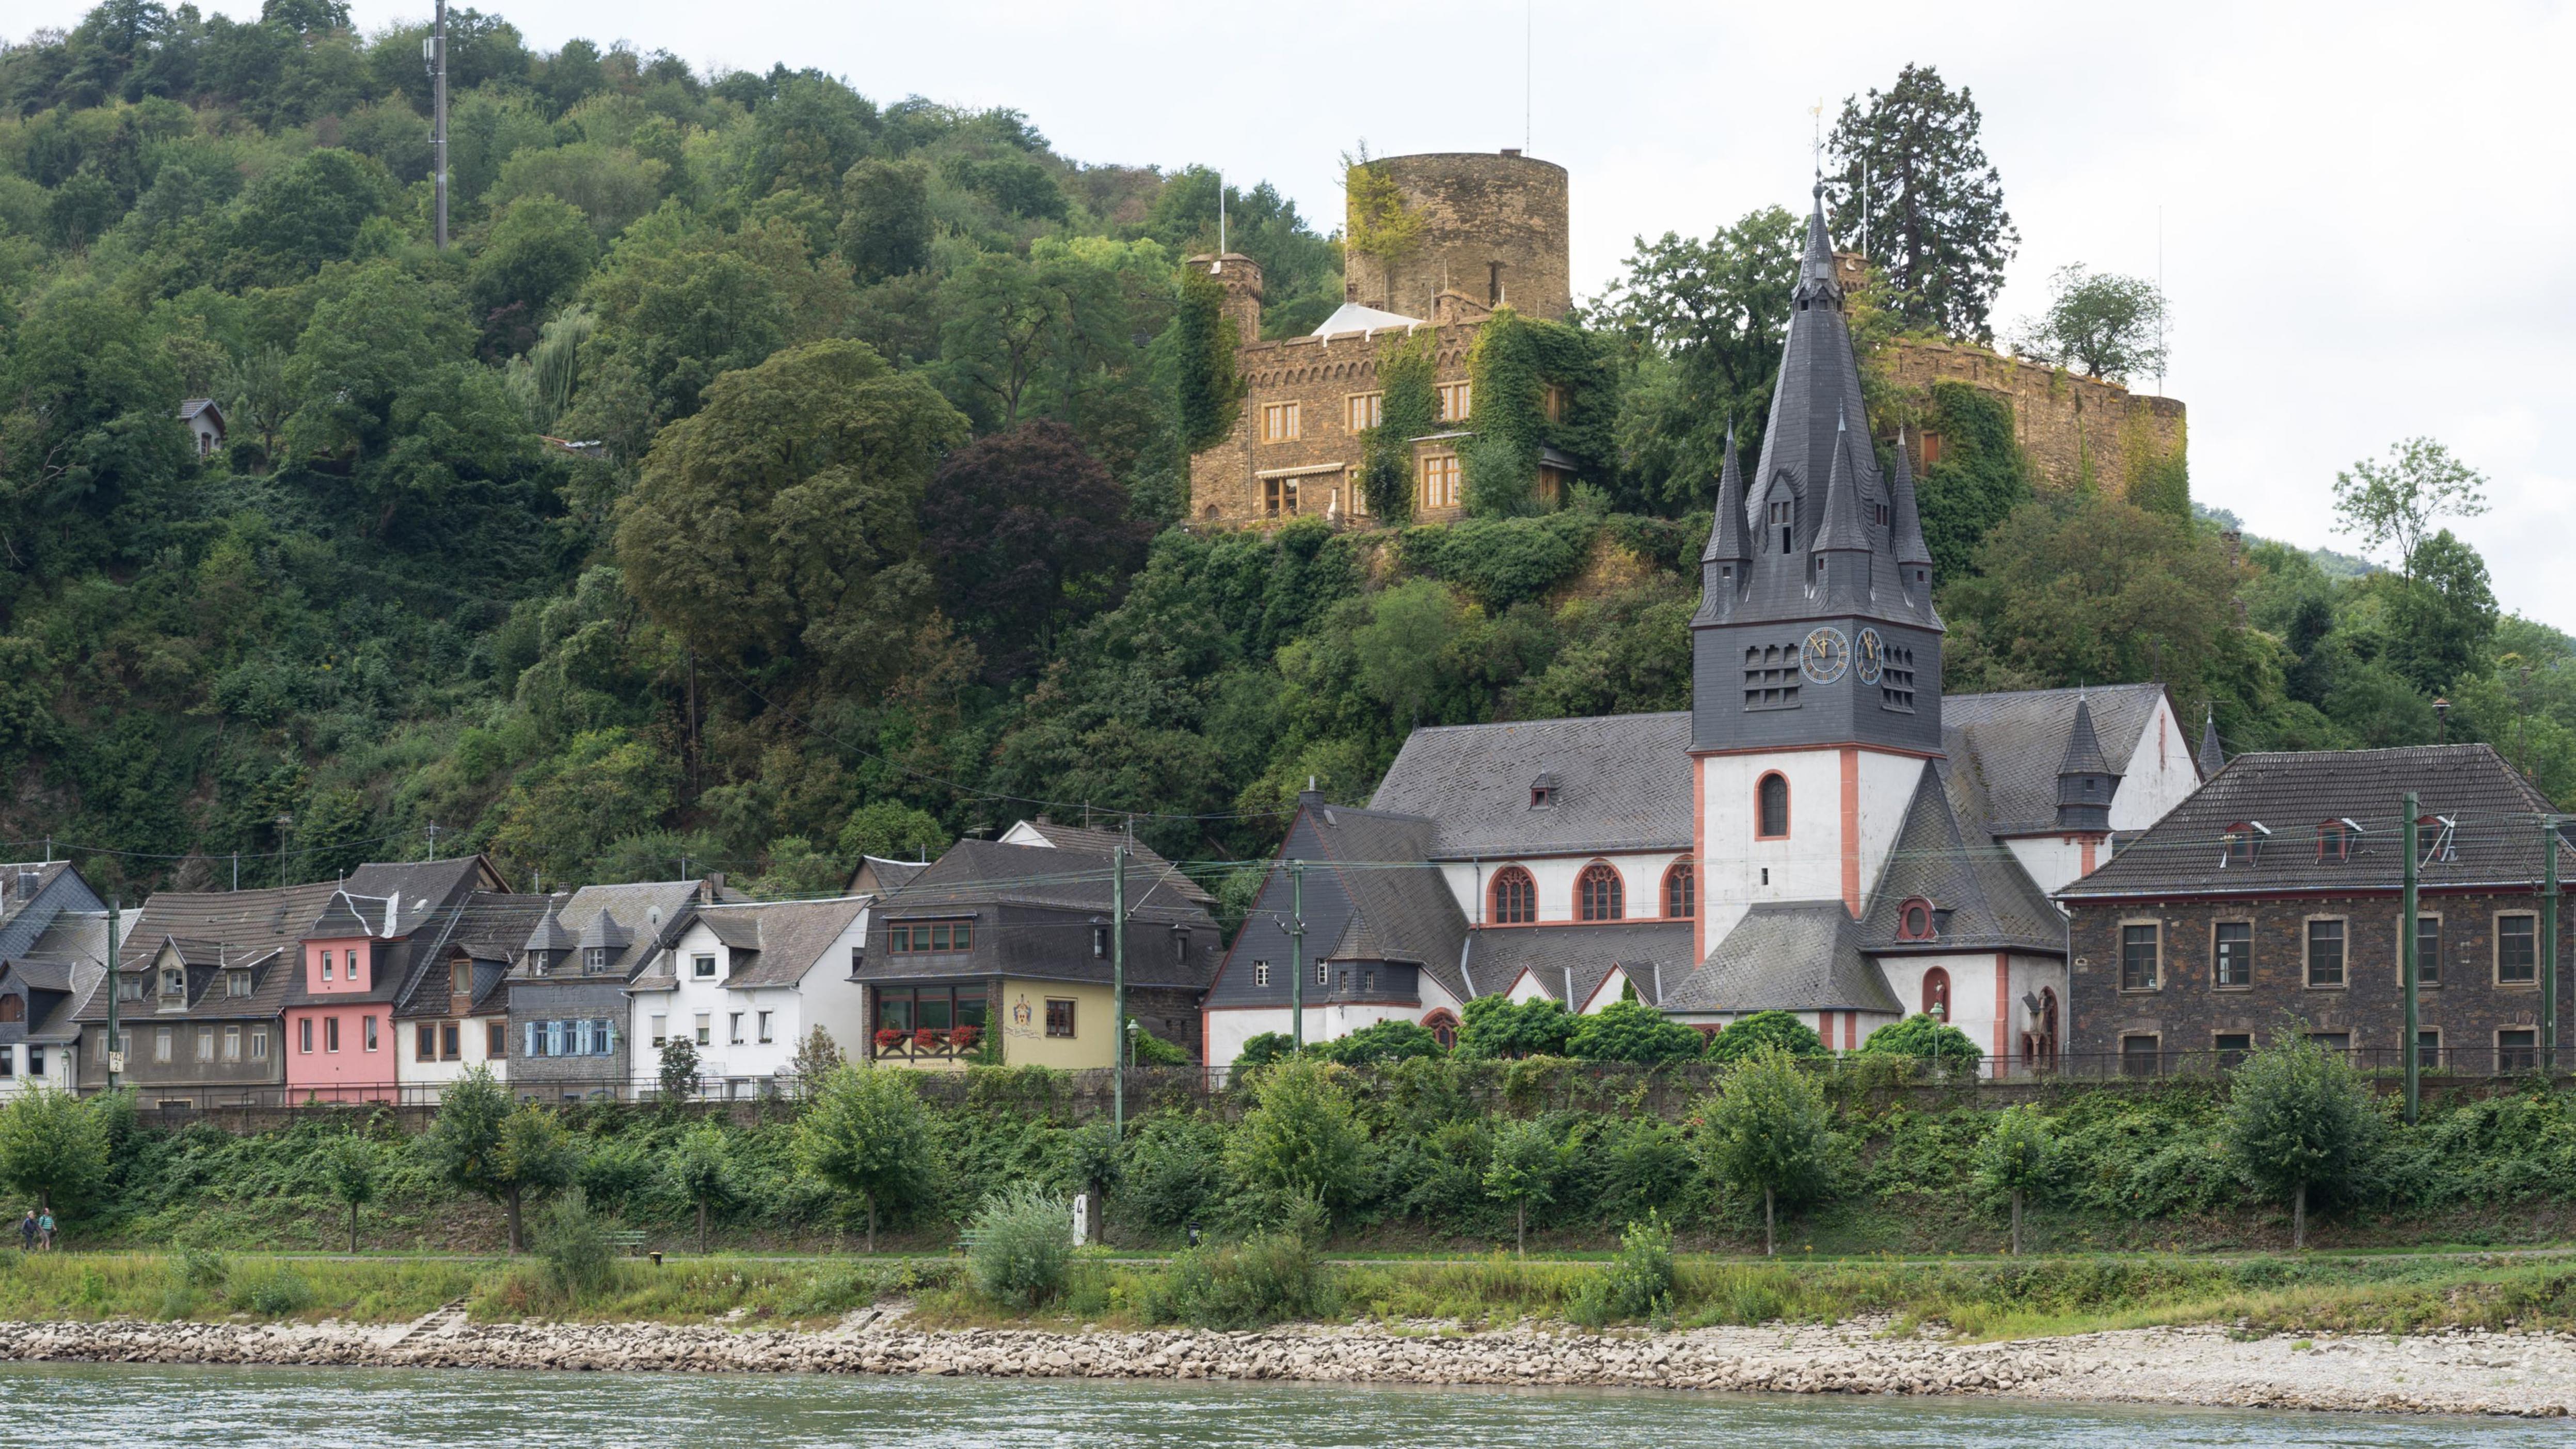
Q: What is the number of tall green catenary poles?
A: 5